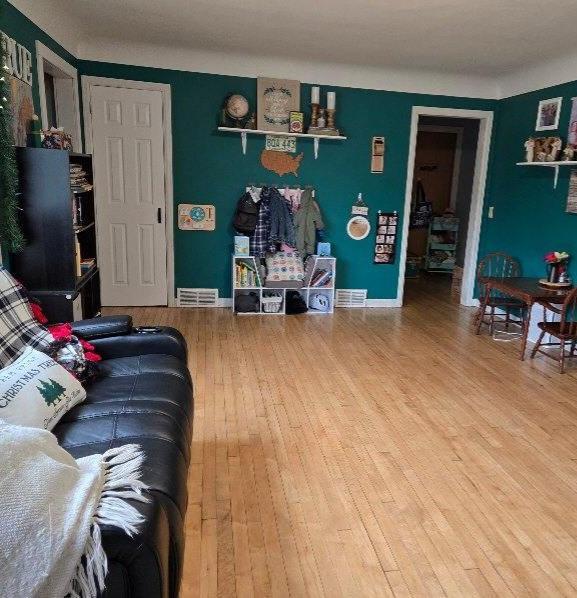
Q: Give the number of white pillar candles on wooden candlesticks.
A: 2